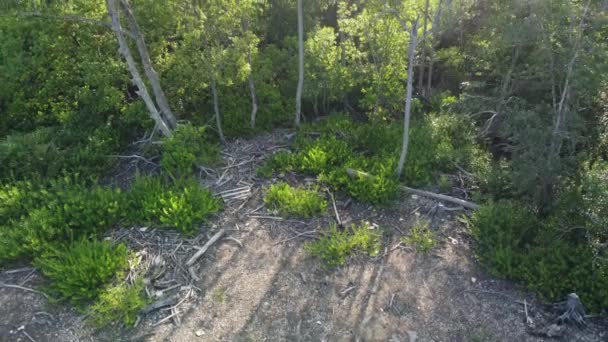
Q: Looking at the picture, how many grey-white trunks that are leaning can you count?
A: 2